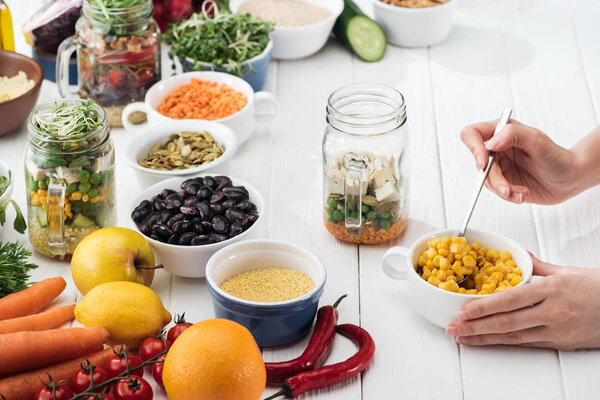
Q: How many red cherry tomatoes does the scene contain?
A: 8